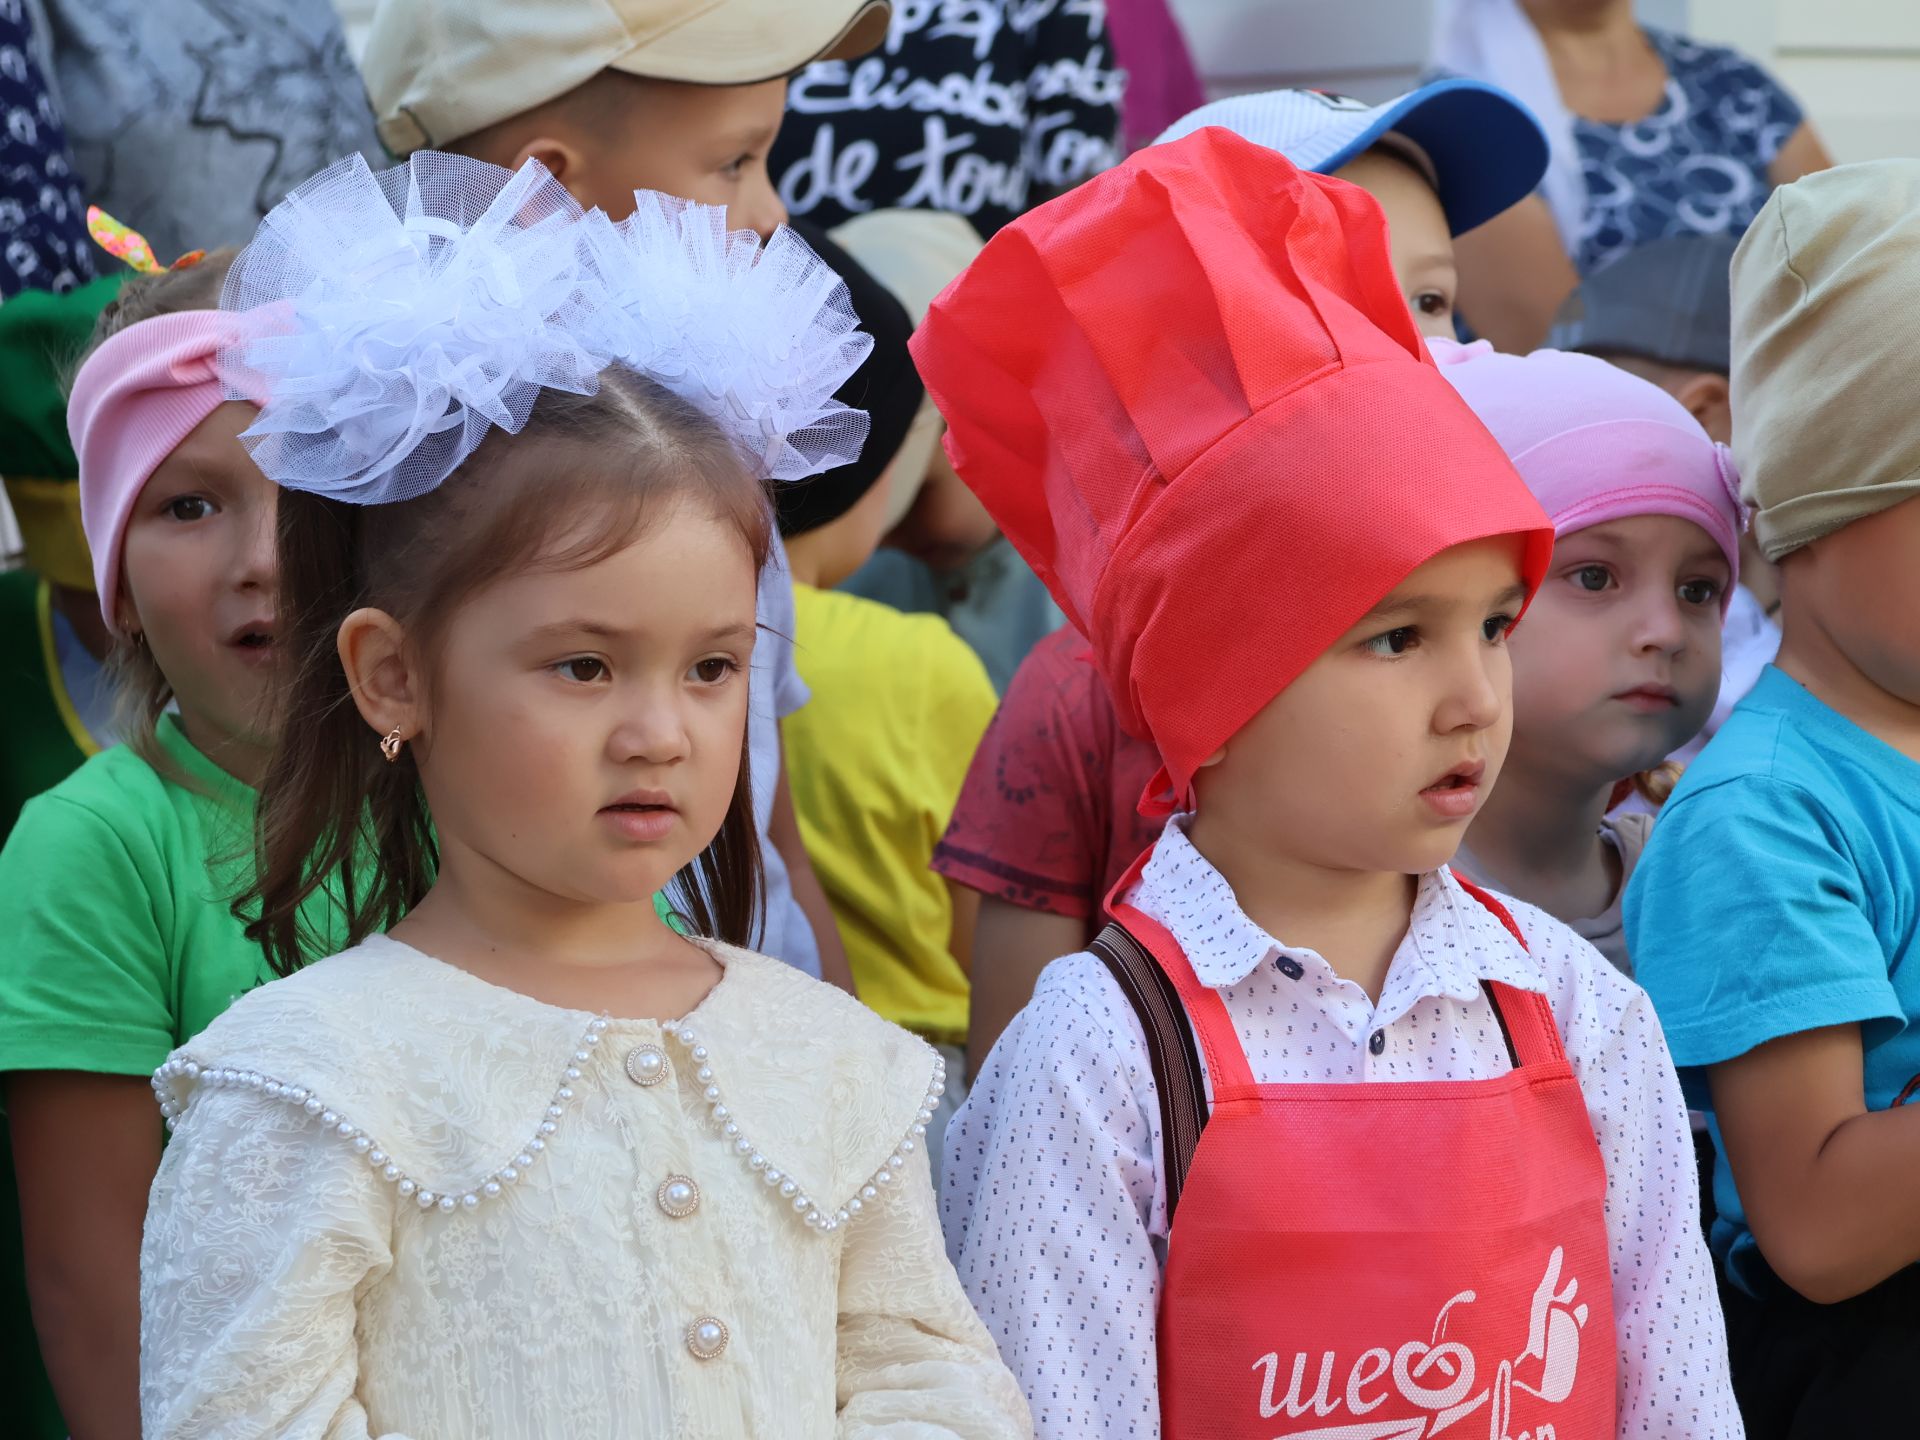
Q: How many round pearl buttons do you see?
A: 3